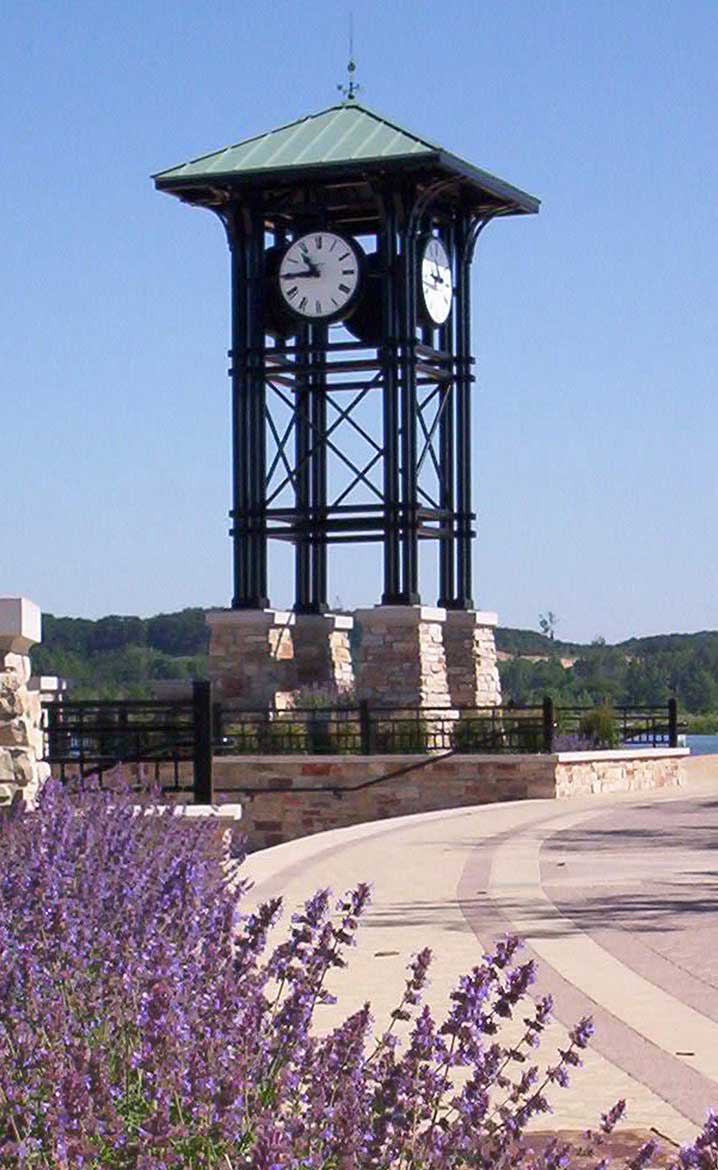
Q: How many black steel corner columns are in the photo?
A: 4